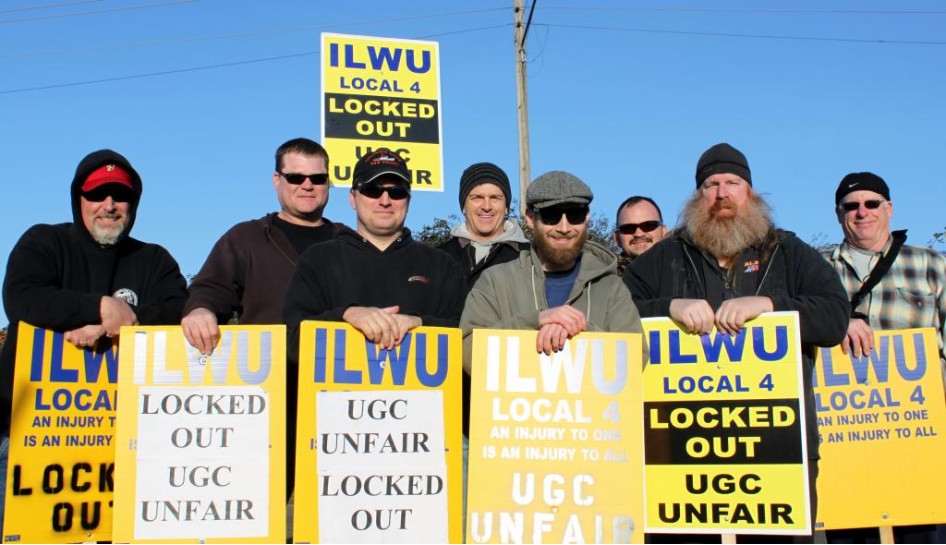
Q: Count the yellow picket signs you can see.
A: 7